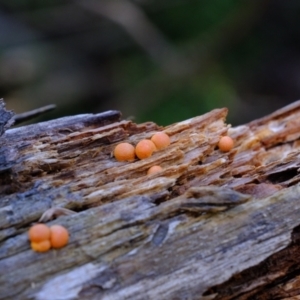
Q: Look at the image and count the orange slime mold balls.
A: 8